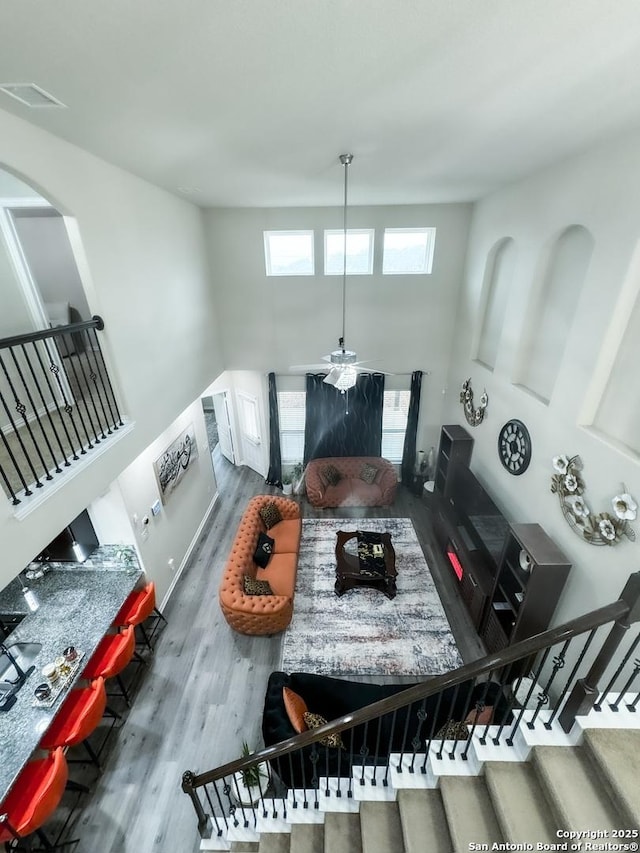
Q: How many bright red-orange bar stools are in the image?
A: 4